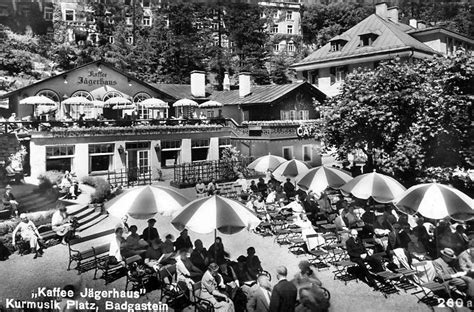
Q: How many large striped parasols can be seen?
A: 7